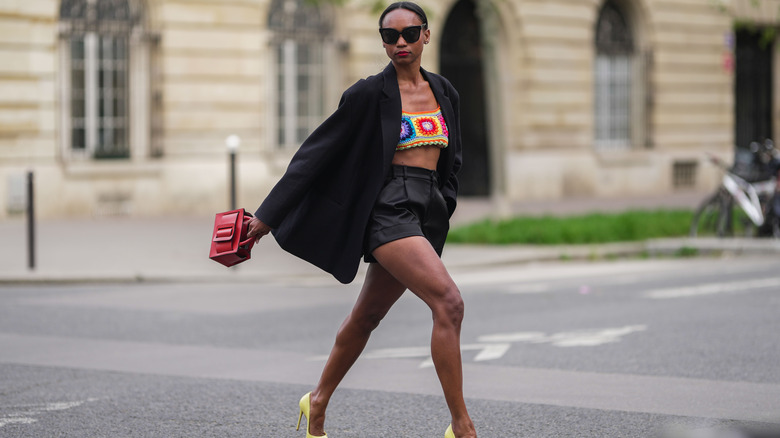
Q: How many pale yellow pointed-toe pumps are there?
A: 2